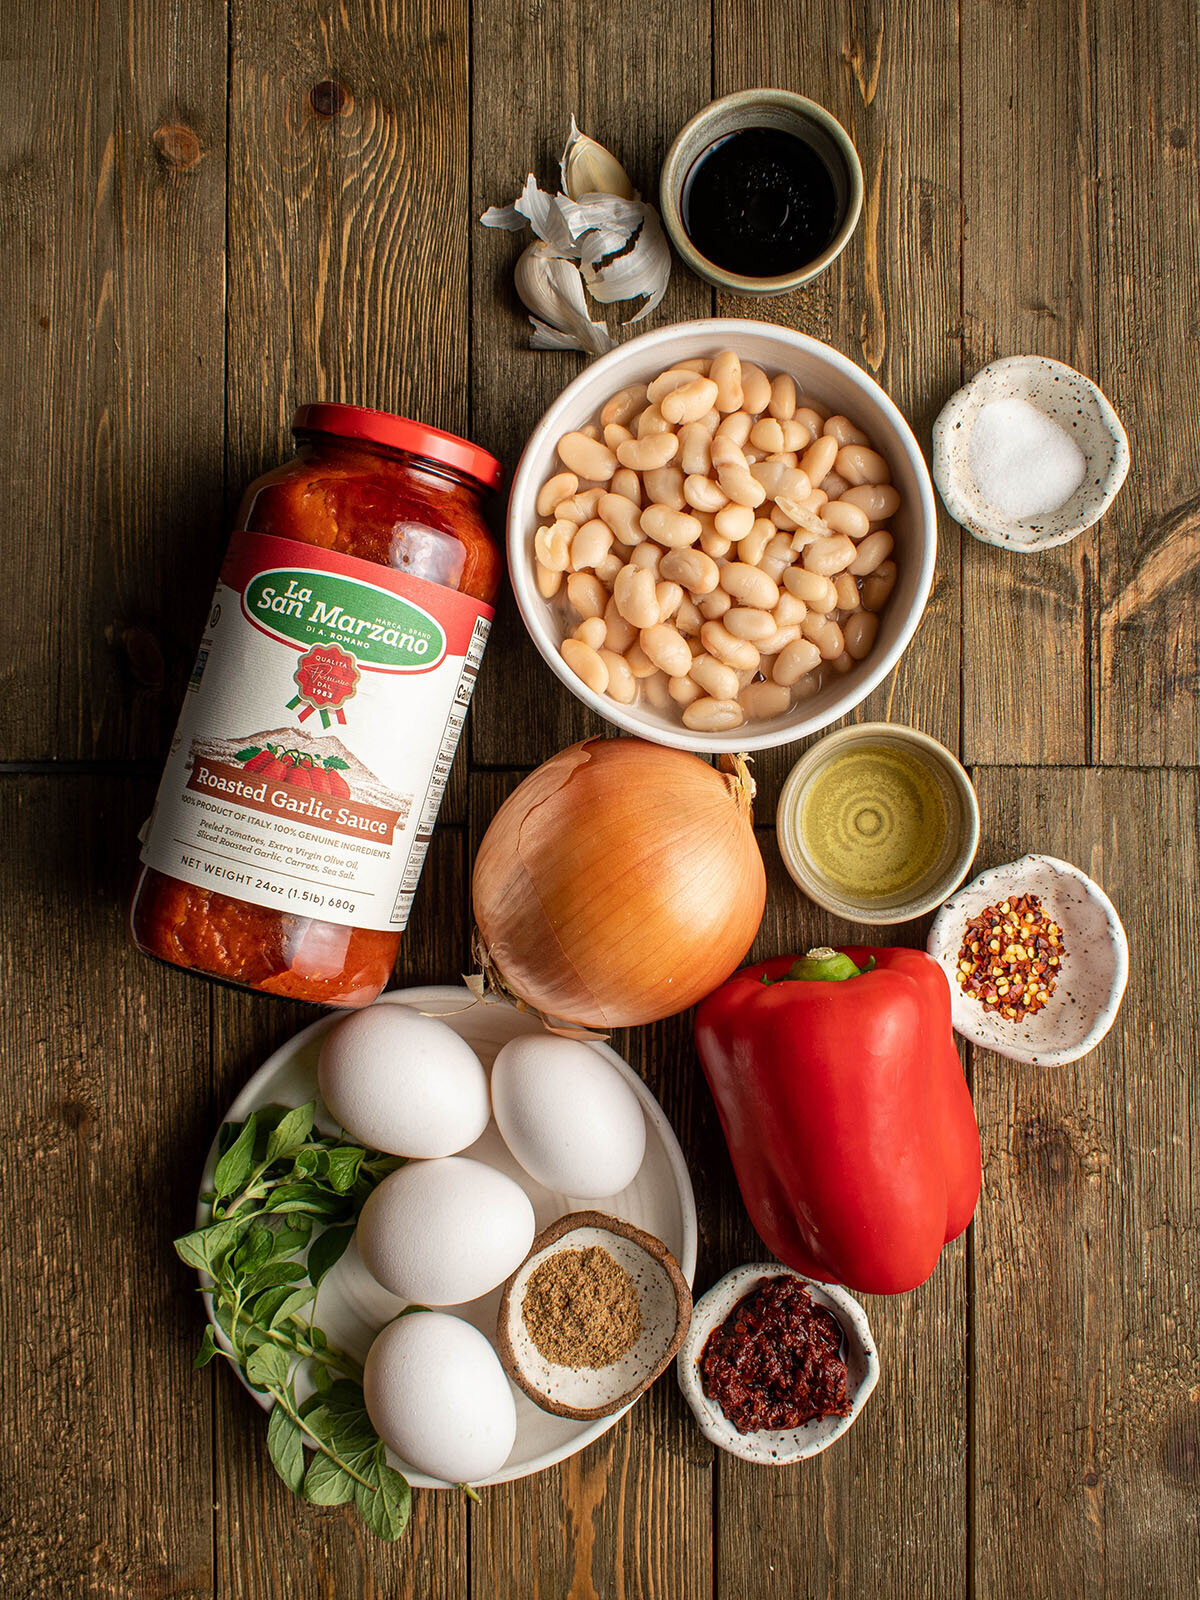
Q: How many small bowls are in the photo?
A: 6